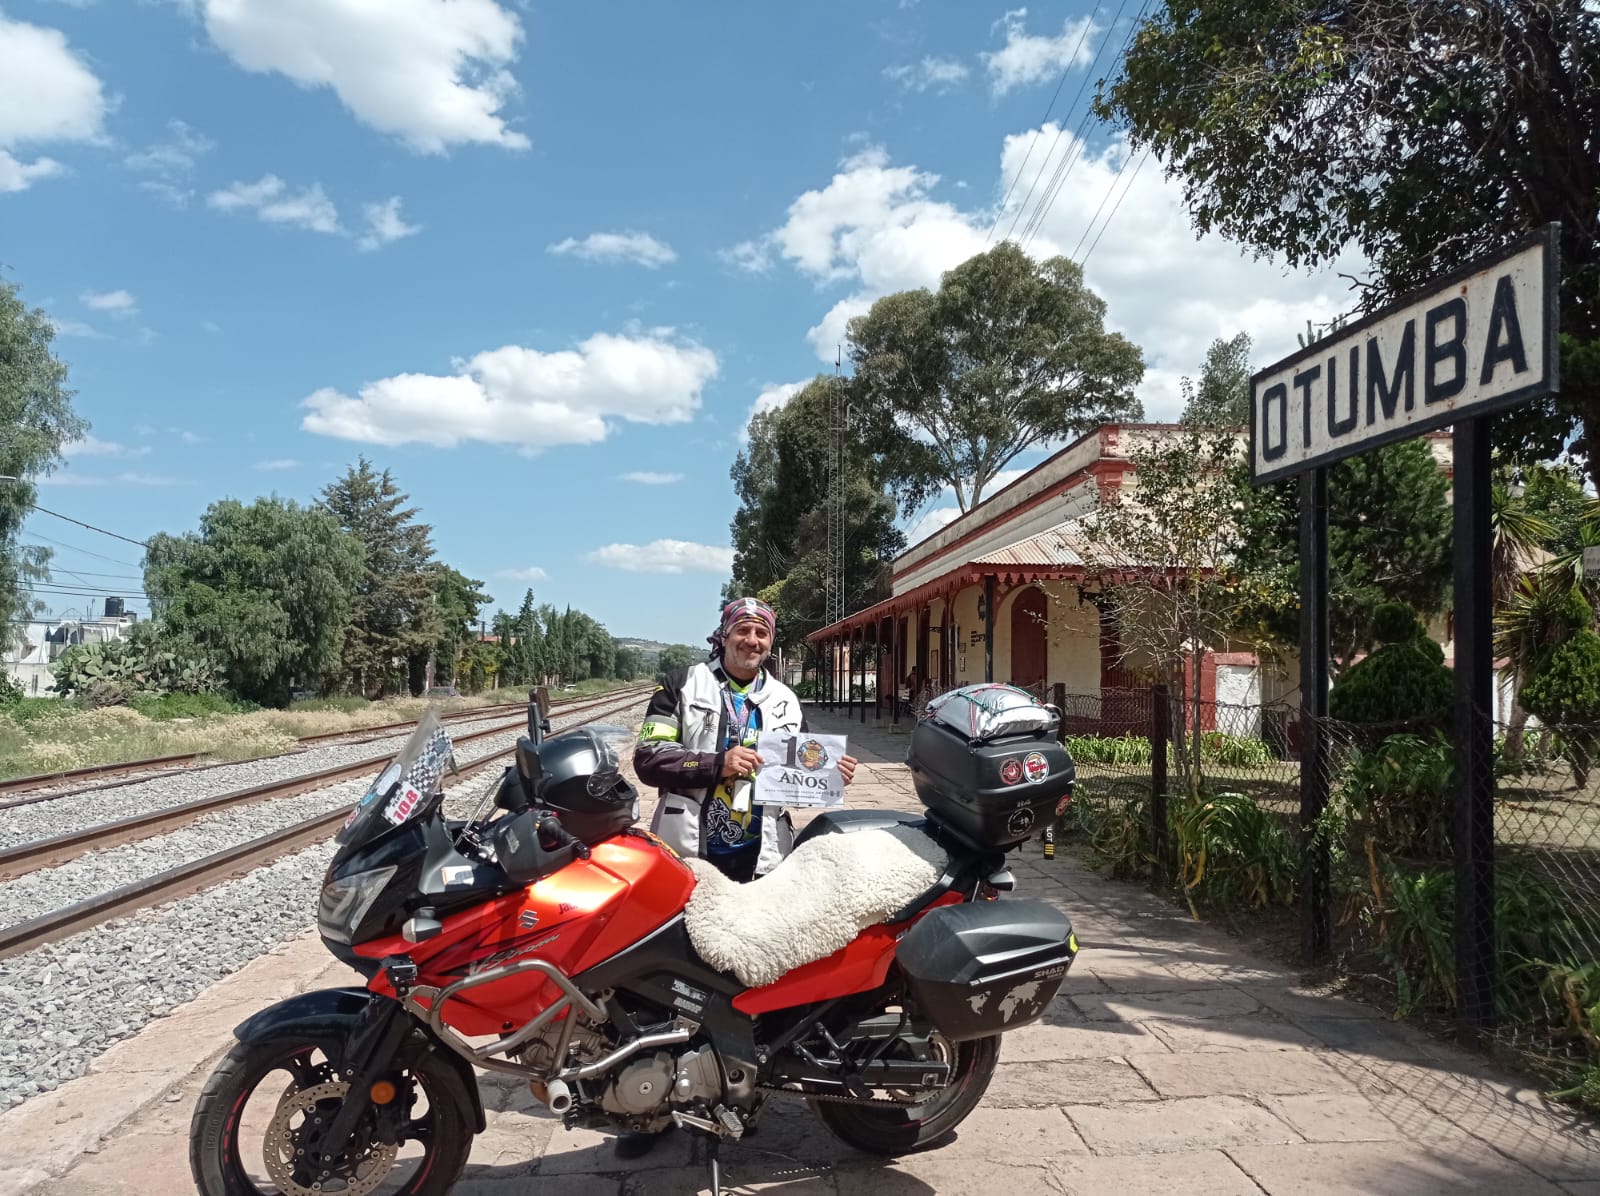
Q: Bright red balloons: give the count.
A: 0